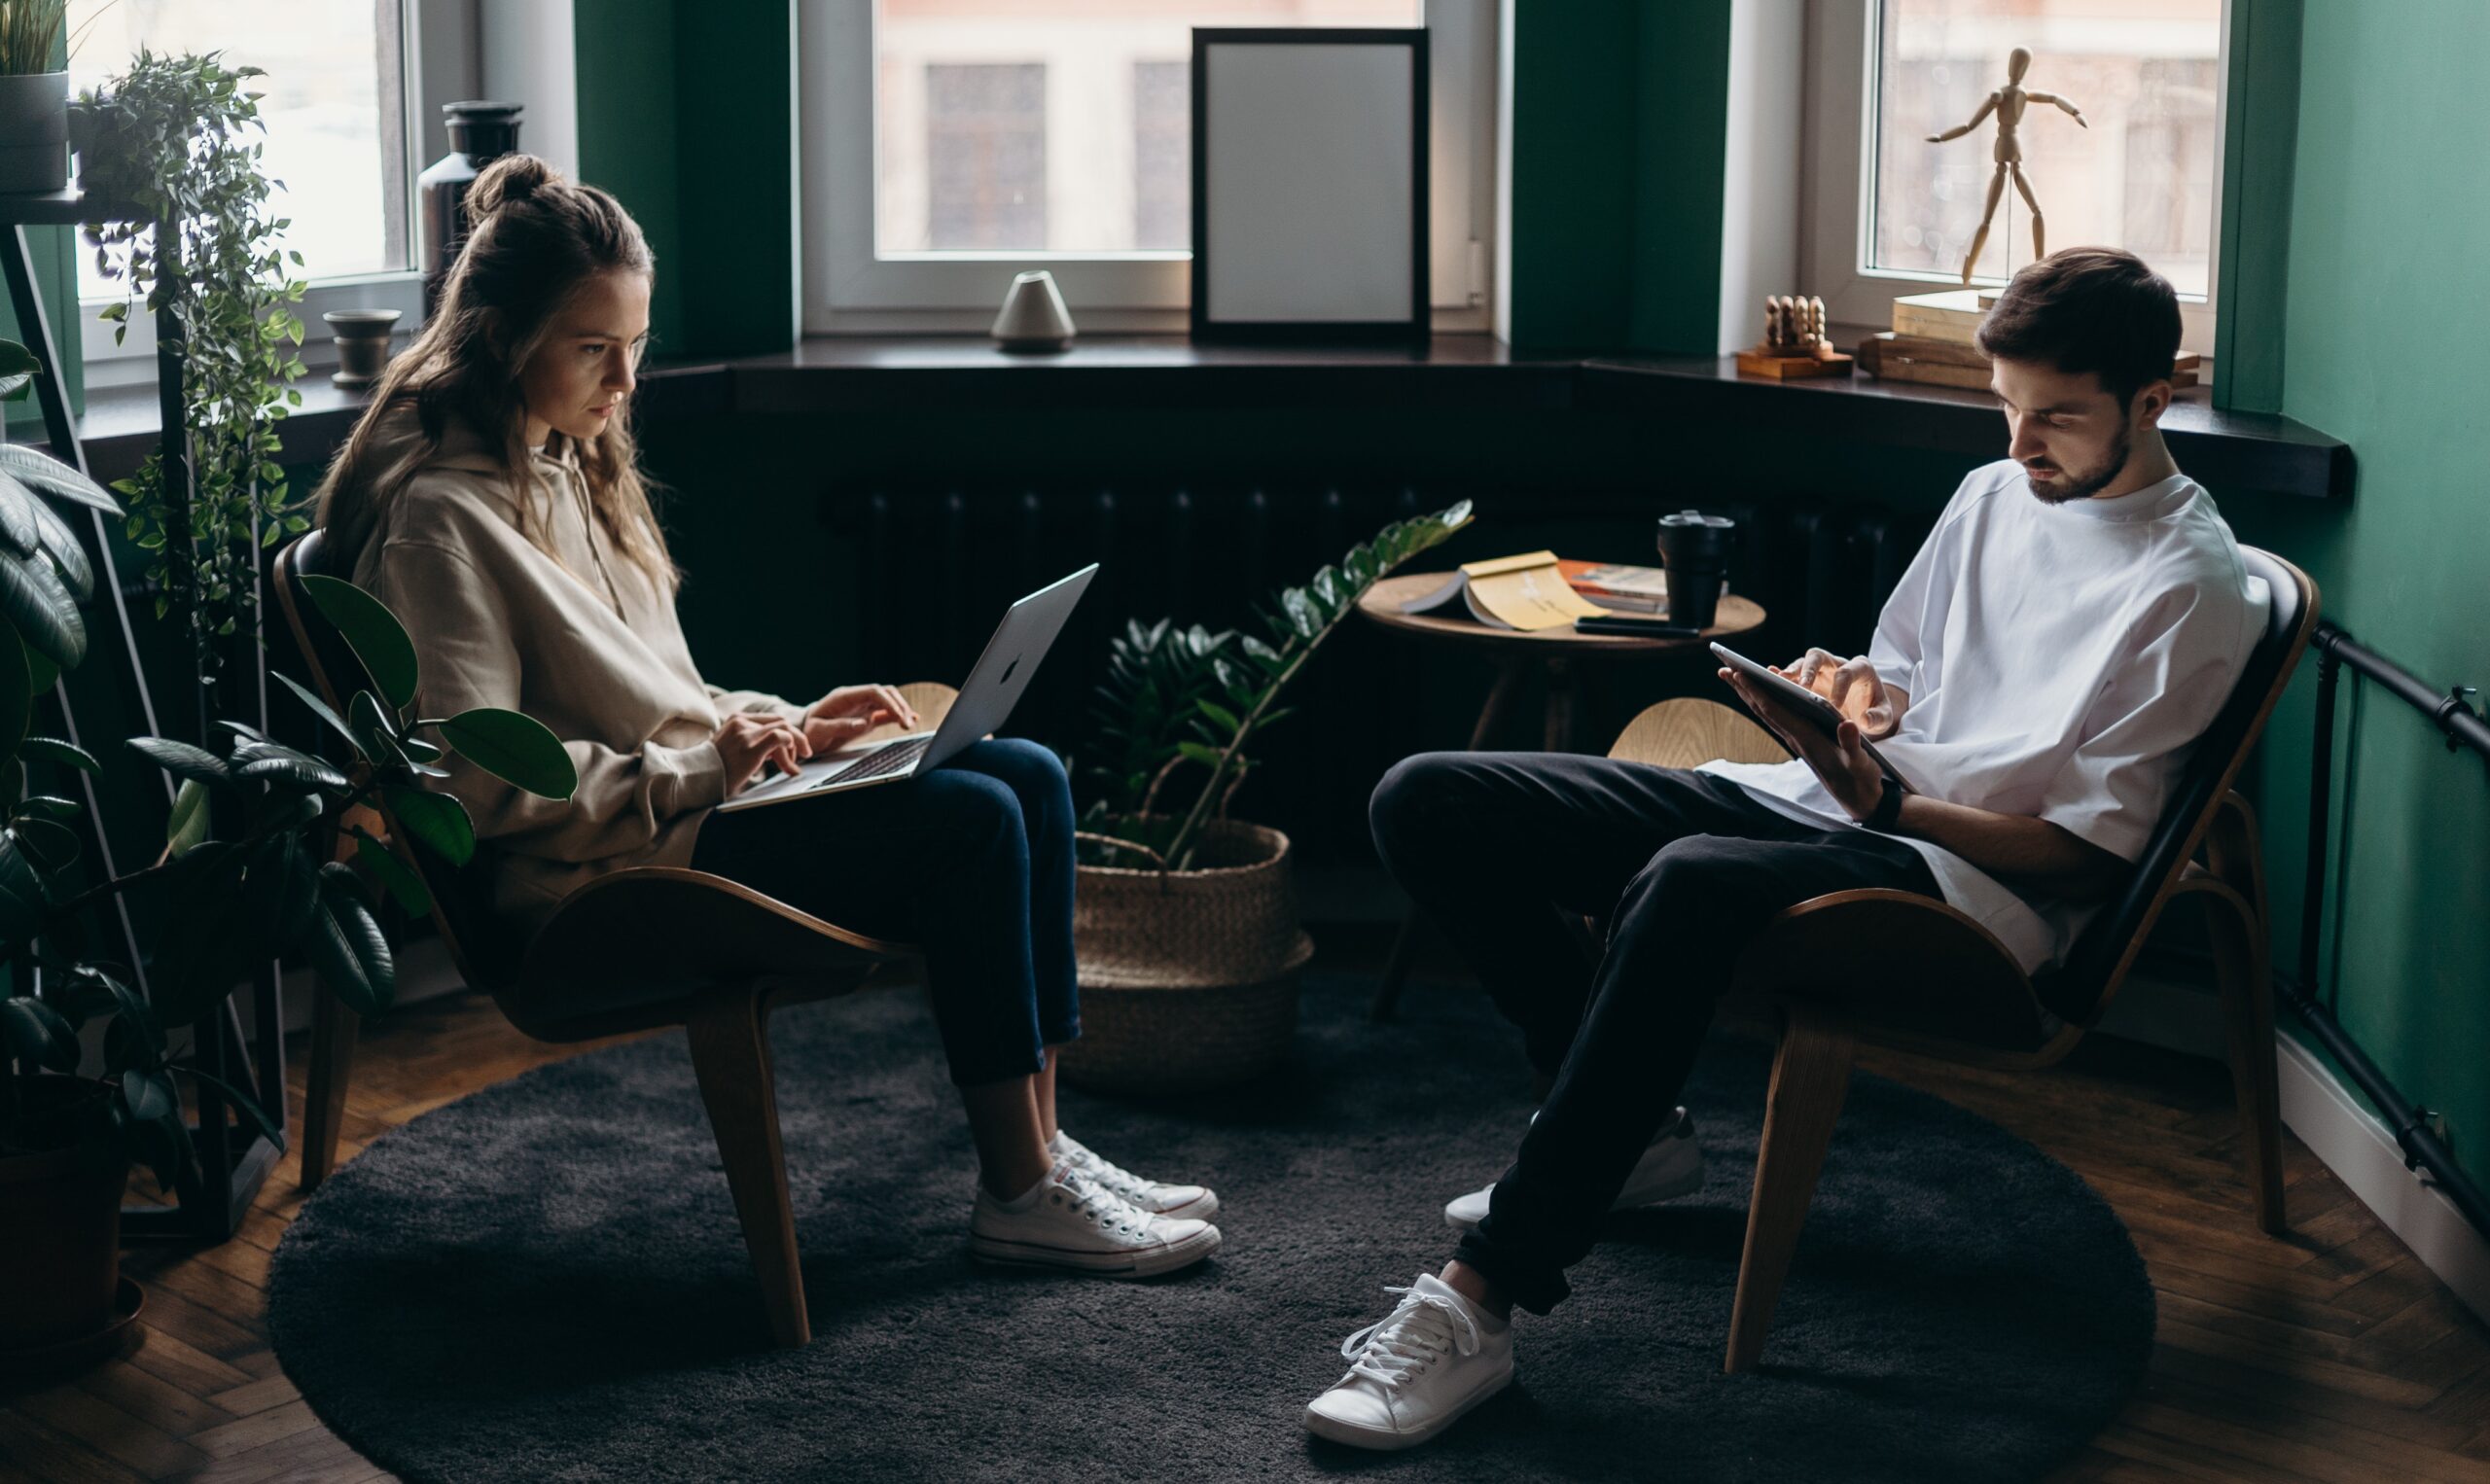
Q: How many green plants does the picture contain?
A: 4